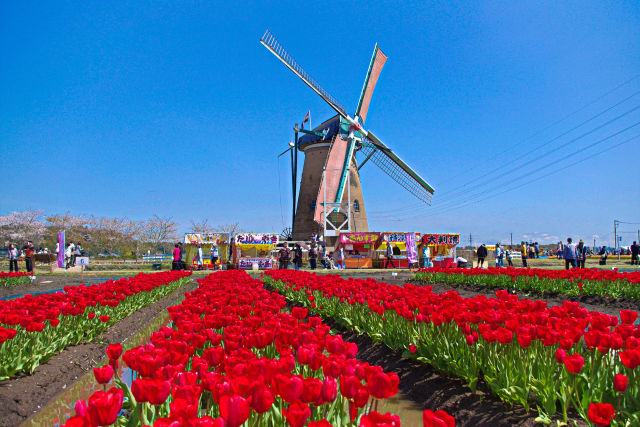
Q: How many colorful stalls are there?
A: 5